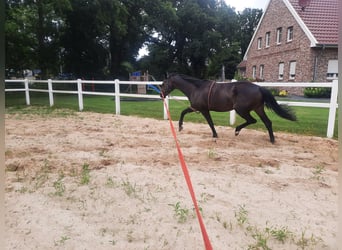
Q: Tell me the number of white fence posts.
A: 7